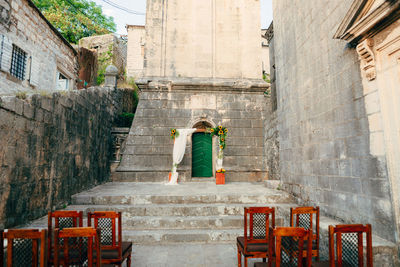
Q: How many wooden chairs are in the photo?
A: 8